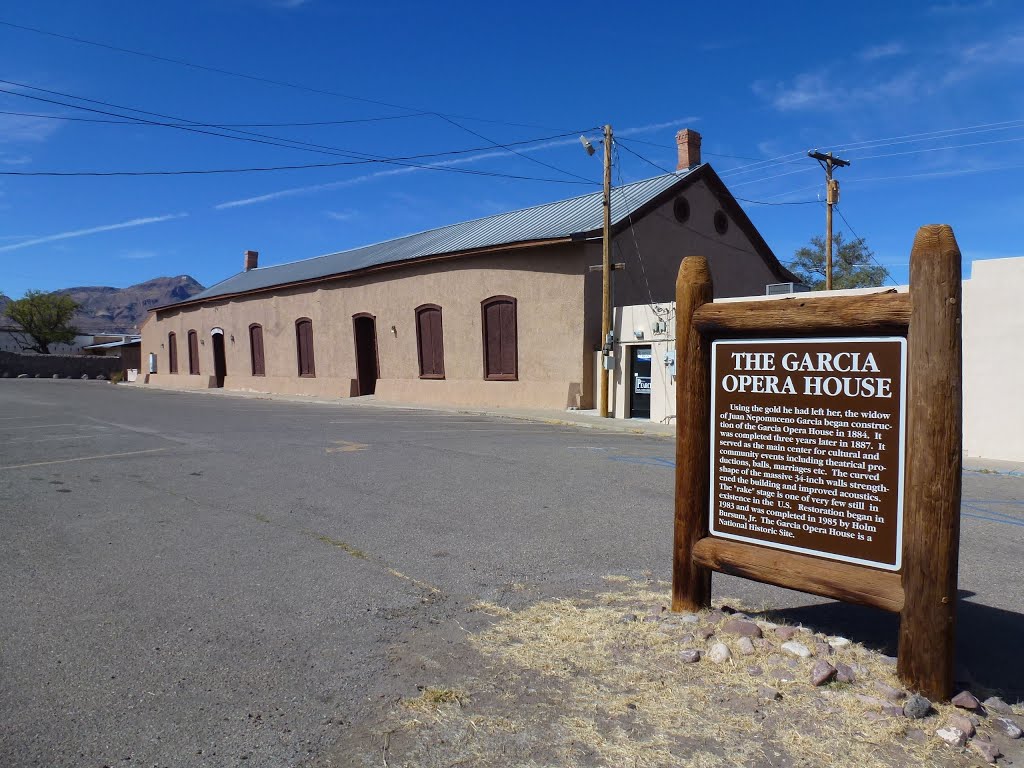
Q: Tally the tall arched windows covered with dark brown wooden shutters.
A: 6